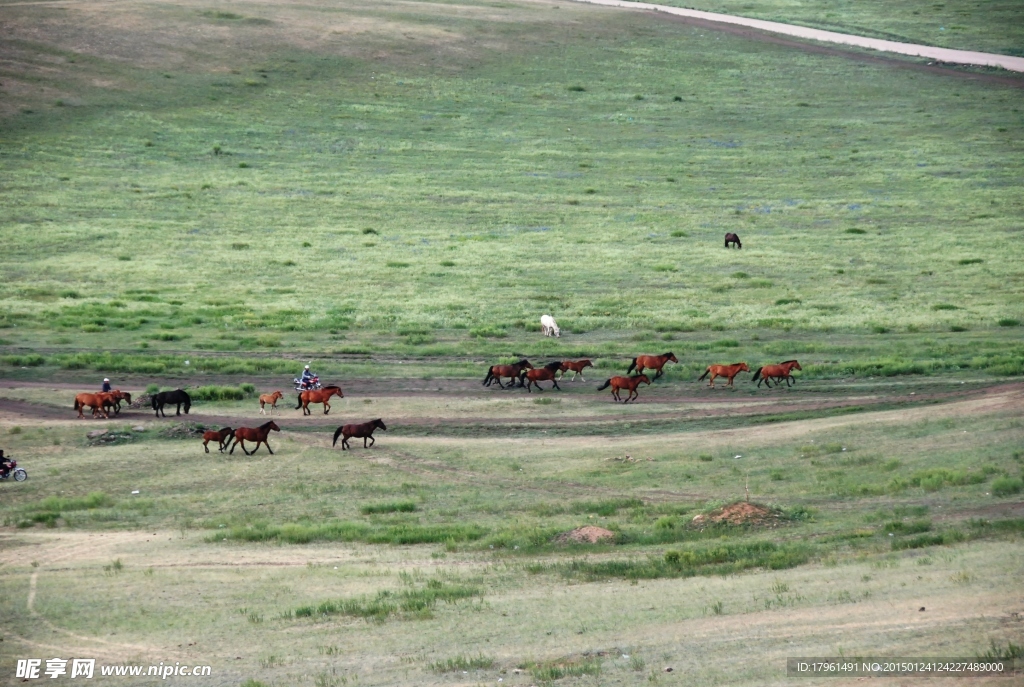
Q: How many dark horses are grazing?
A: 2